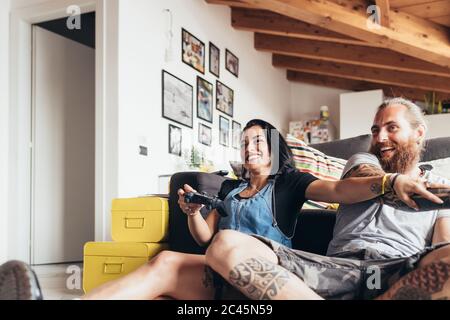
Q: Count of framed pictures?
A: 10